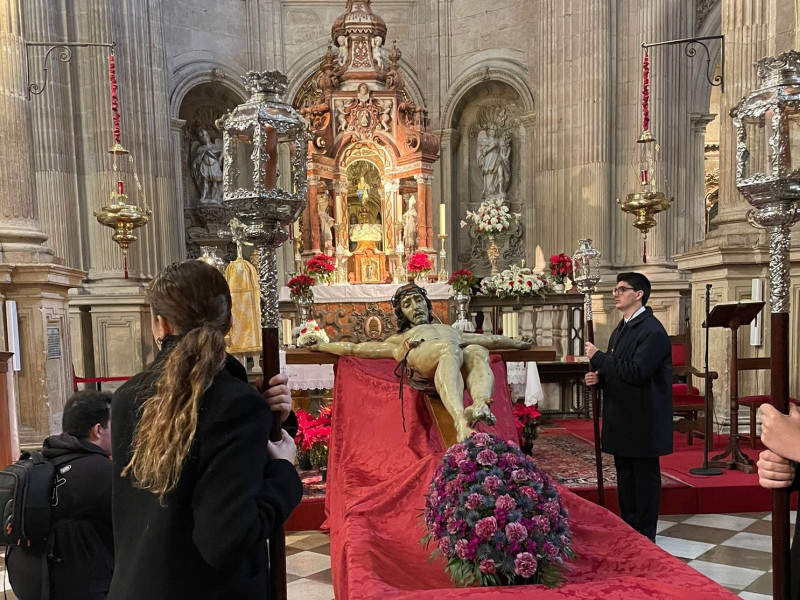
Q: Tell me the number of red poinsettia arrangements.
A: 7